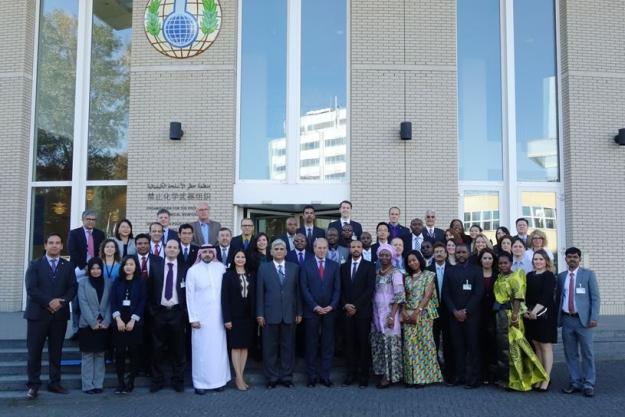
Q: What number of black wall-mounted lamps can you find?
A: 3